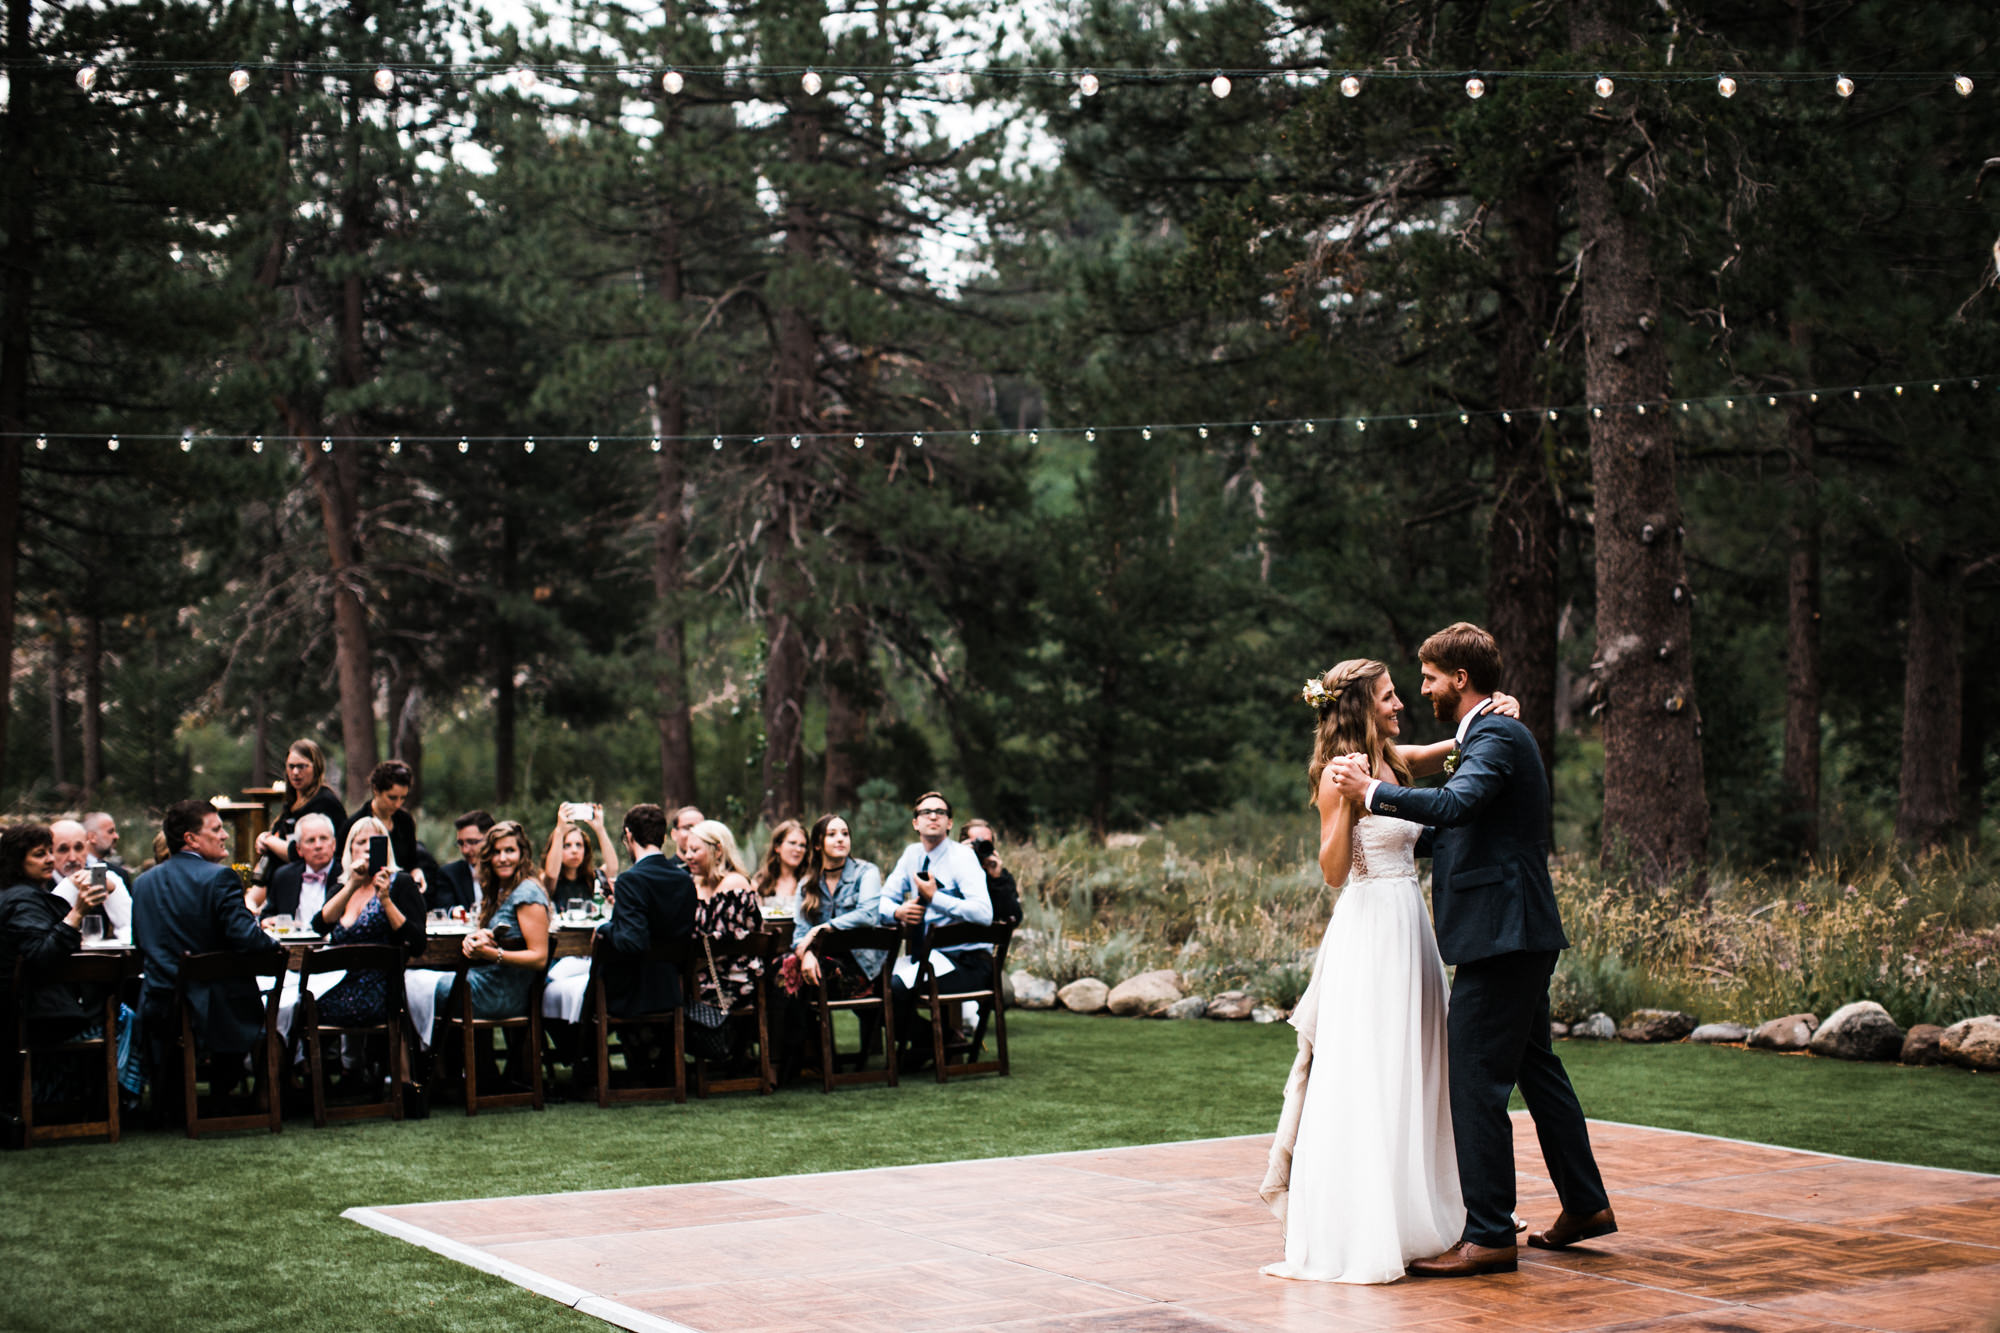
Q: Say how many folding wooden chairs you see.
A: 8